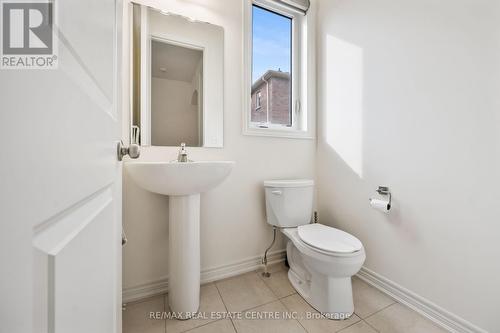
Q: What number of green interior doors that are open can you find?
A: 0